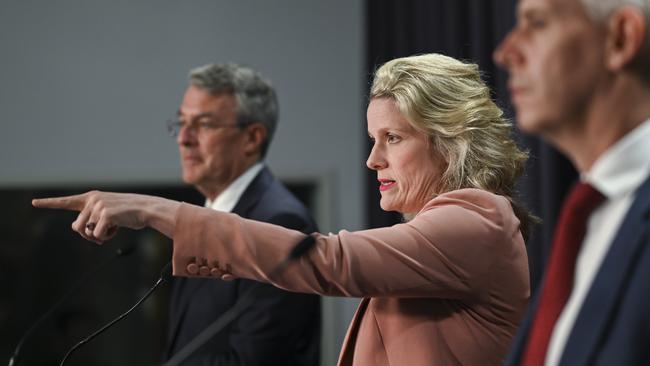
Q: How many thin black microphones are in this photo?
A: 3